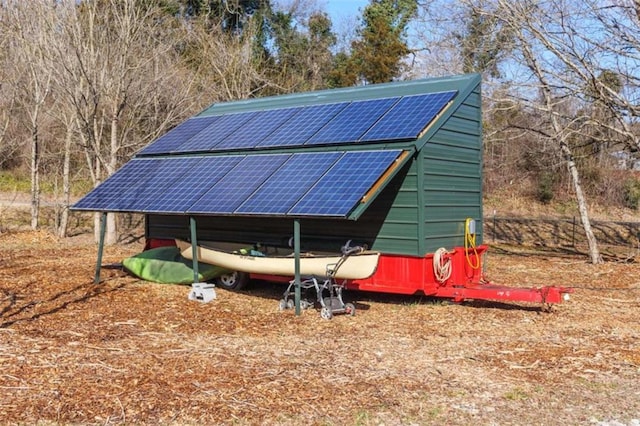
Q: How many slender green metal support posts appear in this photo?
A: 3